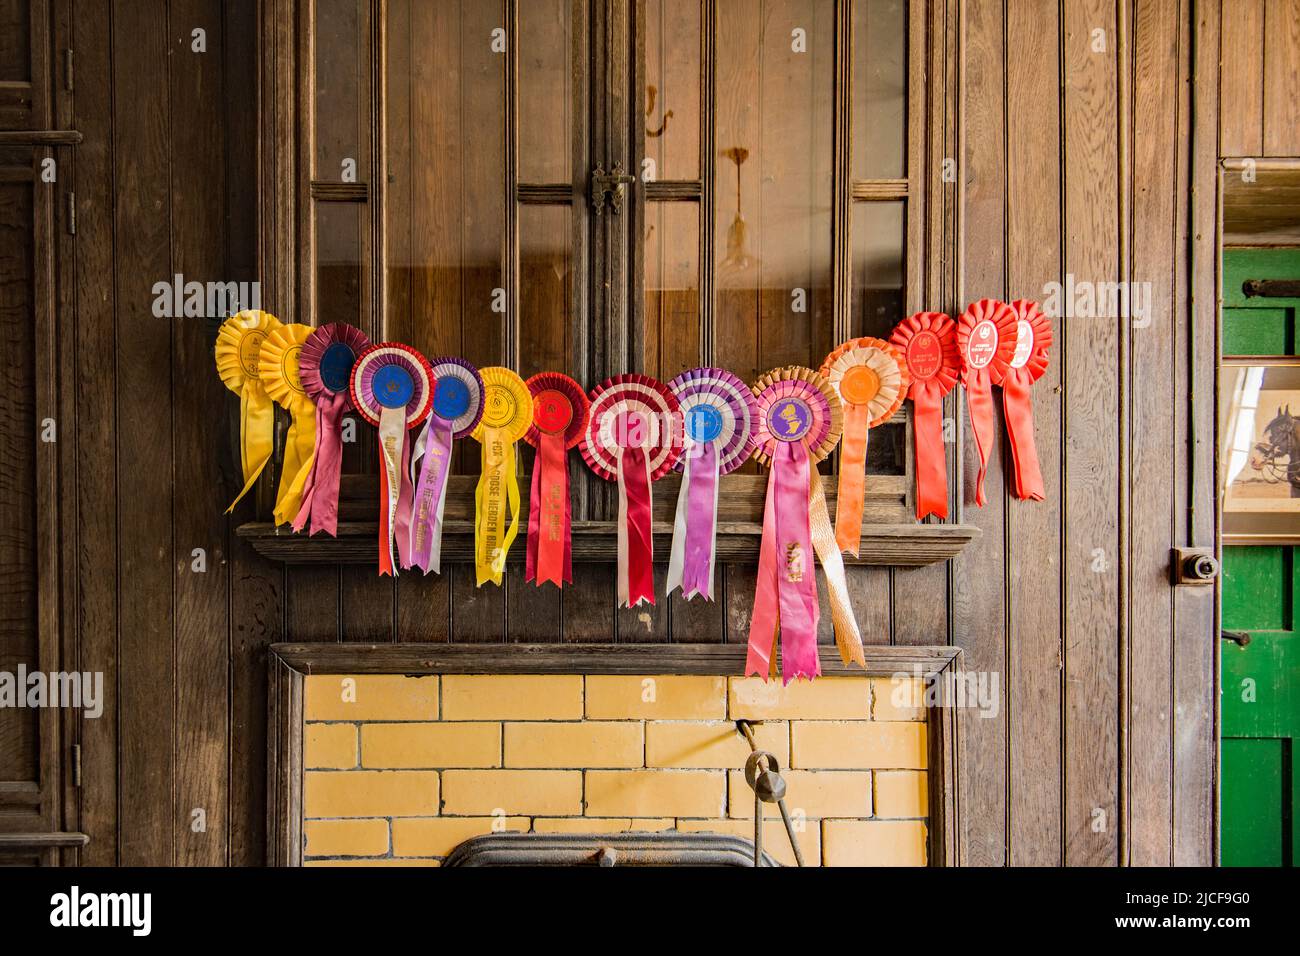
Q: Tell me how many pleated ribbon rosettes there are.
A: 14